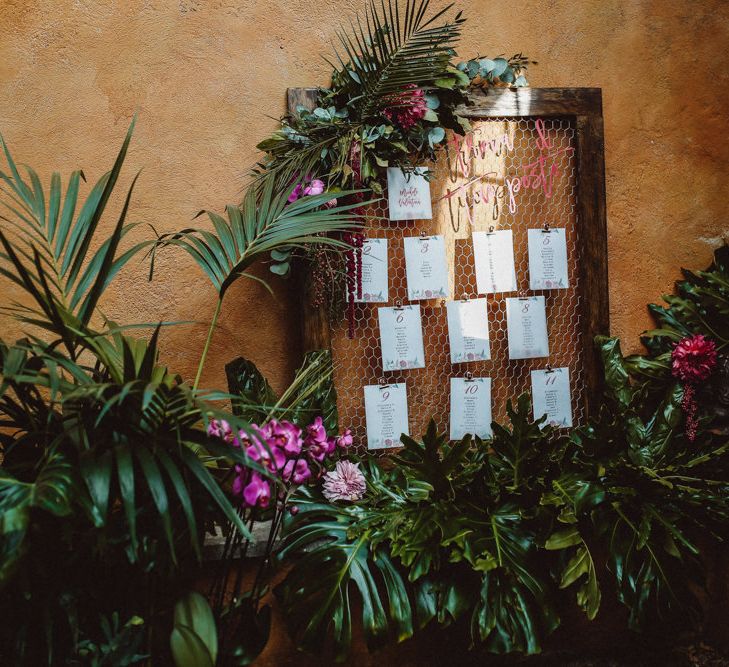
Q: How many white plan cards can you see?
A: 11